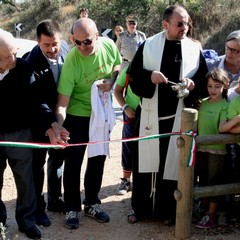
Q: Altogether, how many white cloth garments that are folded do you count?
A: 1